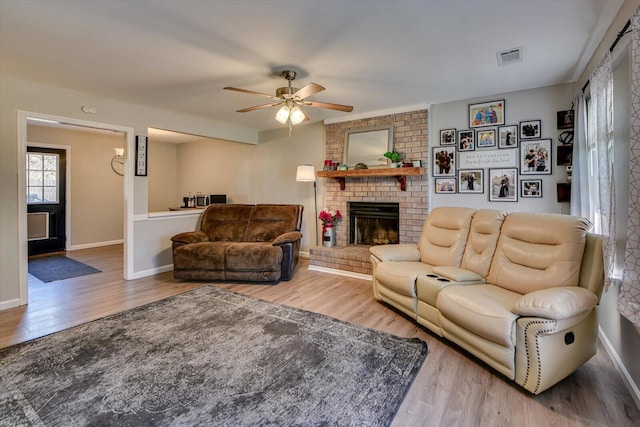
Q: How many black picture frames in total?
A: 12